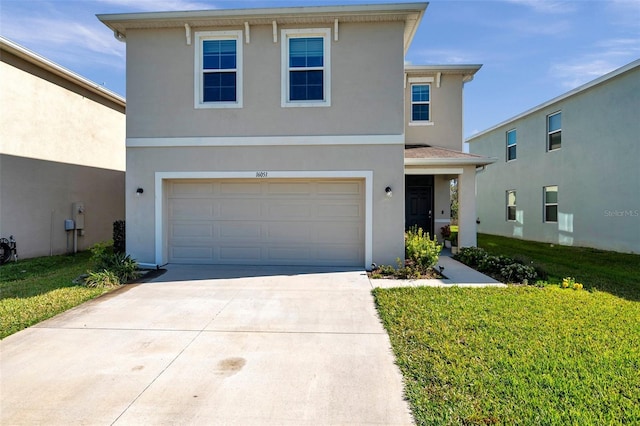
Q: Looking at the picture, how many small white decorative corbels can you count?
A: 6